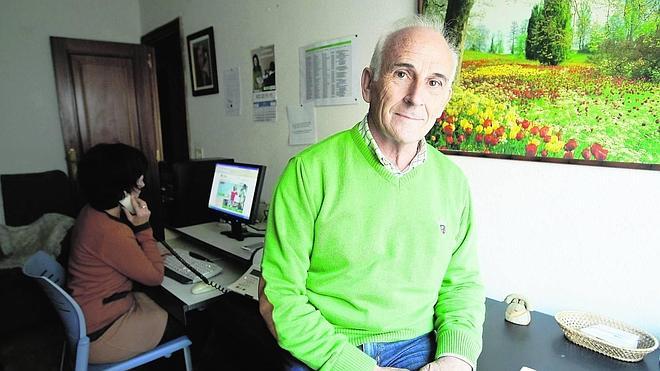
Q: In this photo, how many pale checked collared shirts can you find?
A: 1